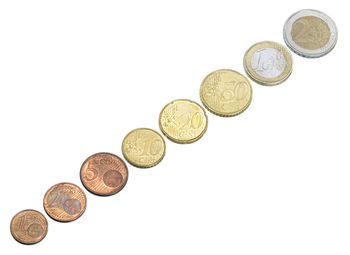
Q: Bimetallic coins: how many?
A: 2